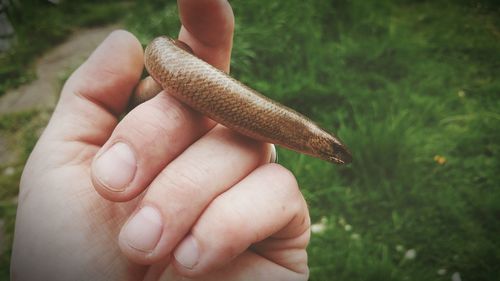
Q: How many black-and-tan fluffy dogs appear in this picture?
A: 0